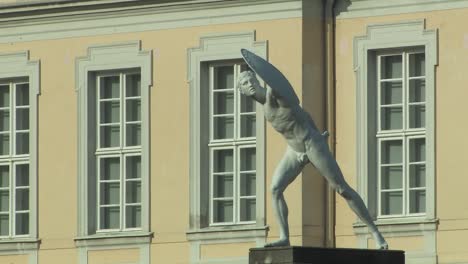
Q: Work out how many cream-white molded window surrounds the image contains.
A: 4